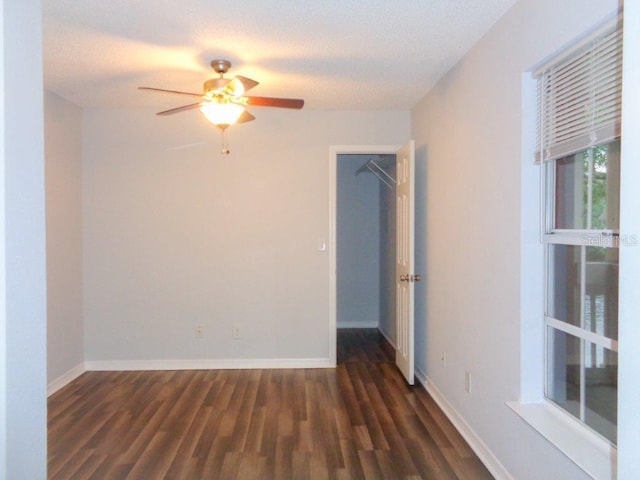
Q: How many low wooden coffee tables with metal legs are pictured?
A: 0